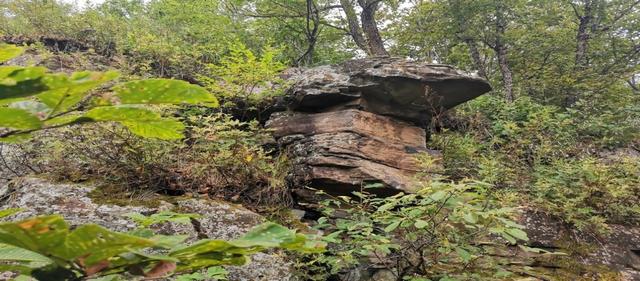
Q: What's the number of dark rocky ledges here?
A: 1